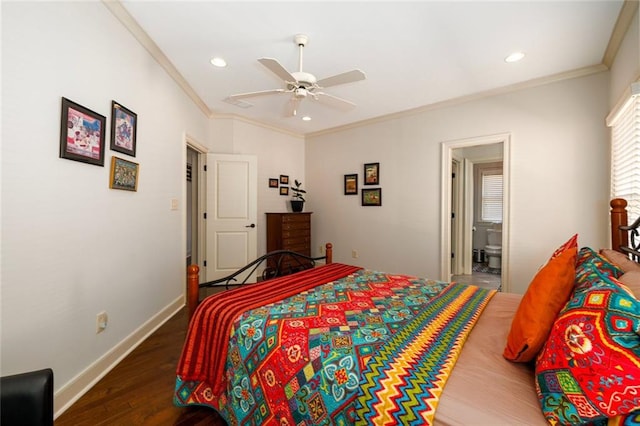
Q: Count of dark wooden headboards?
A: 1